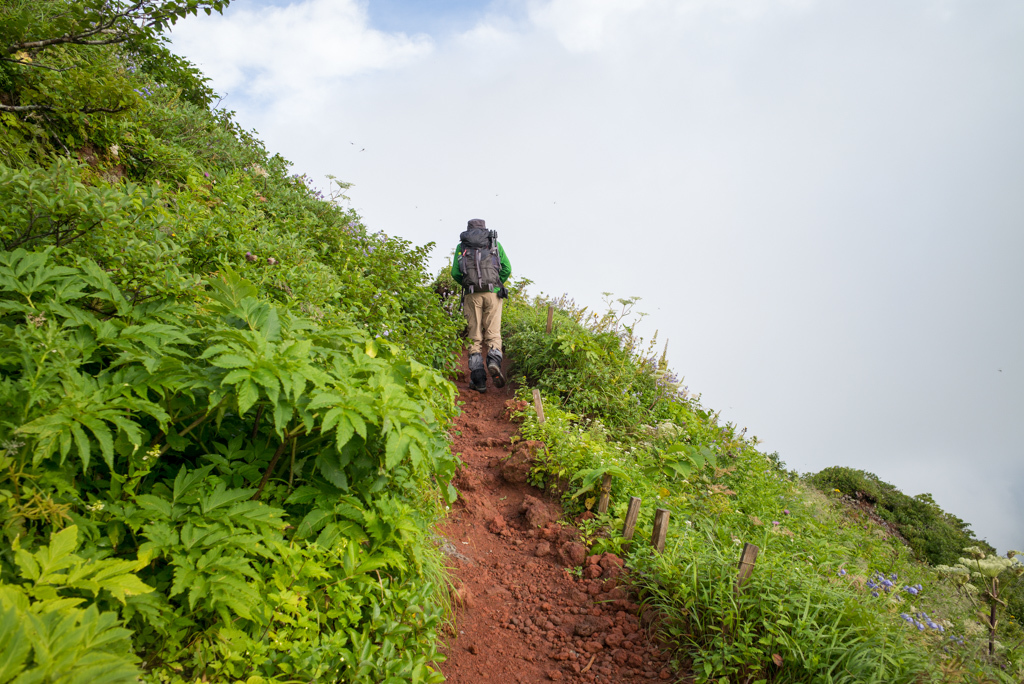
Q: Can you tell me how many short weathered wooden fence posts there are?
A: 6